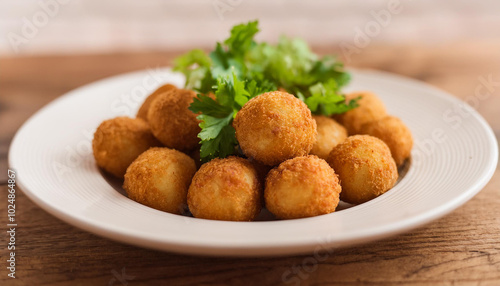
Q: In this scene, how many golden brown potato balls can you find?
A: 11